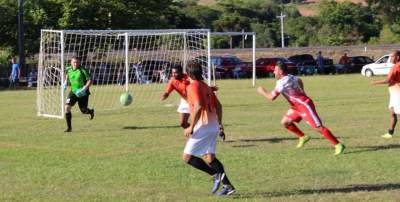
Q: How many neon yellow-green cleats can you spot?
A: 3